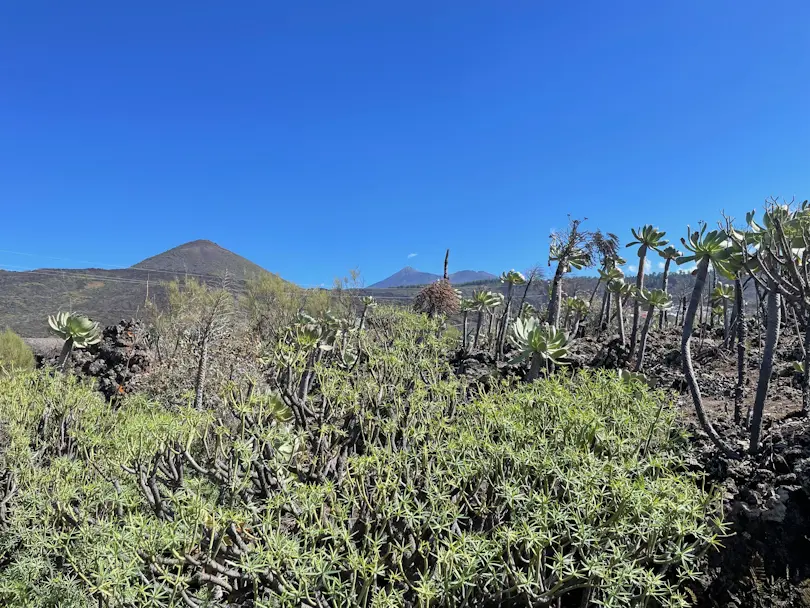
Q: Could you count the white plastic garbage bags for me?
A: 0